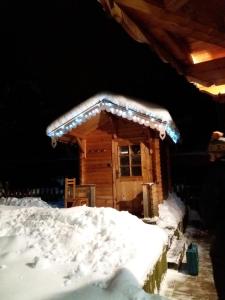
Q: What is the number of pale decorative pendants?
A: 2